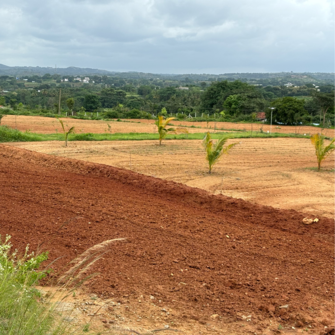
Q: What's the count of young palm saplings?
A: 4